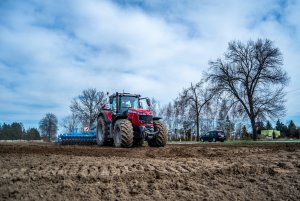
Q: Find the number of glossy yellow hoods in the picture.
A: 0